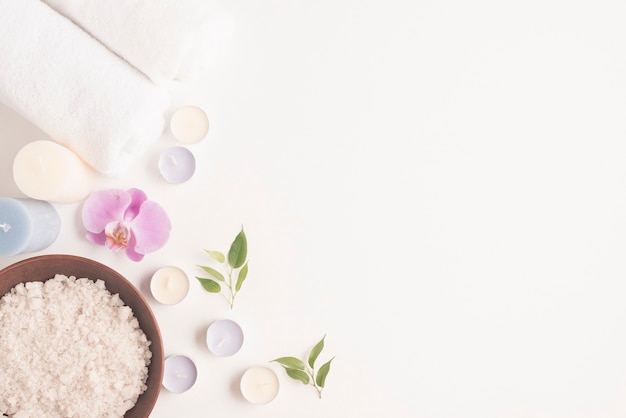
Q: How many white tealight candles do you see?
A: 3